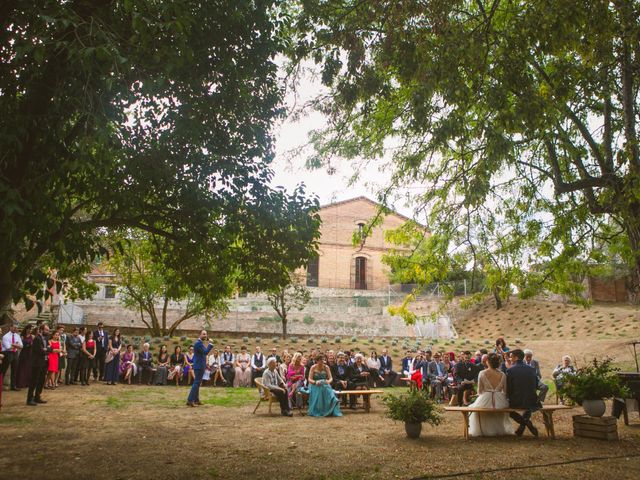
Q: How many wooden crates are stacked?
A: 1